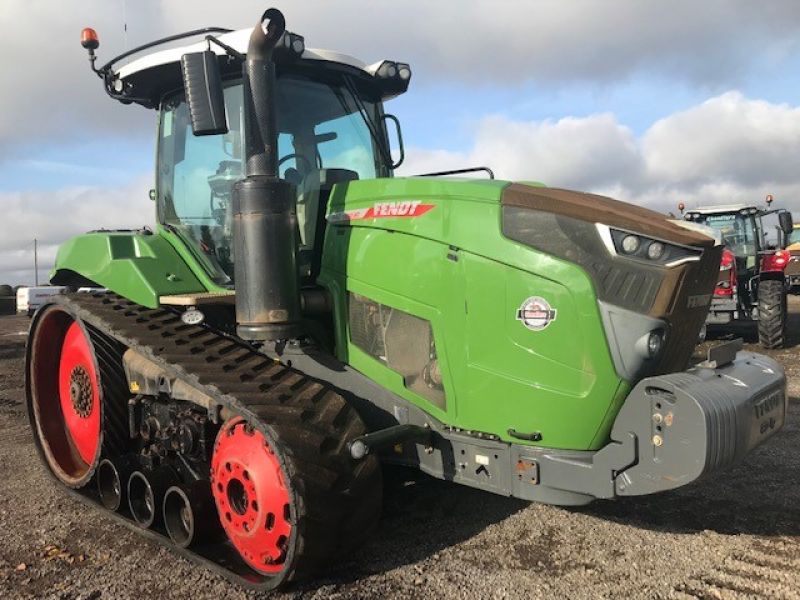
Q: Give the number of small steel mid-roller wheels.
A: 3